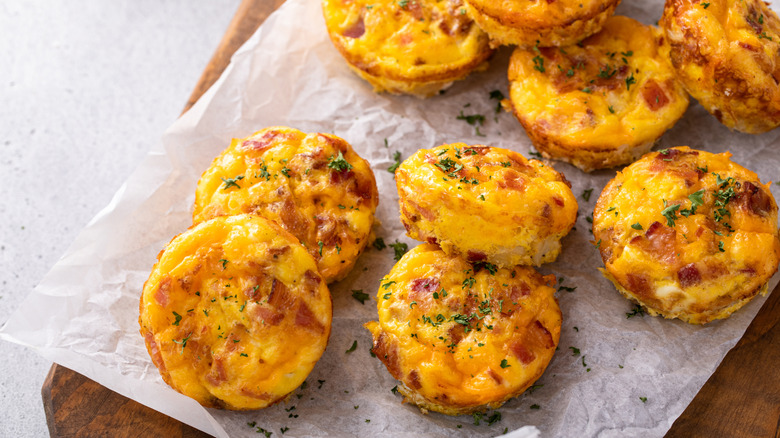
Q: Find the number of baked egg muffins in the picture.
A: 9